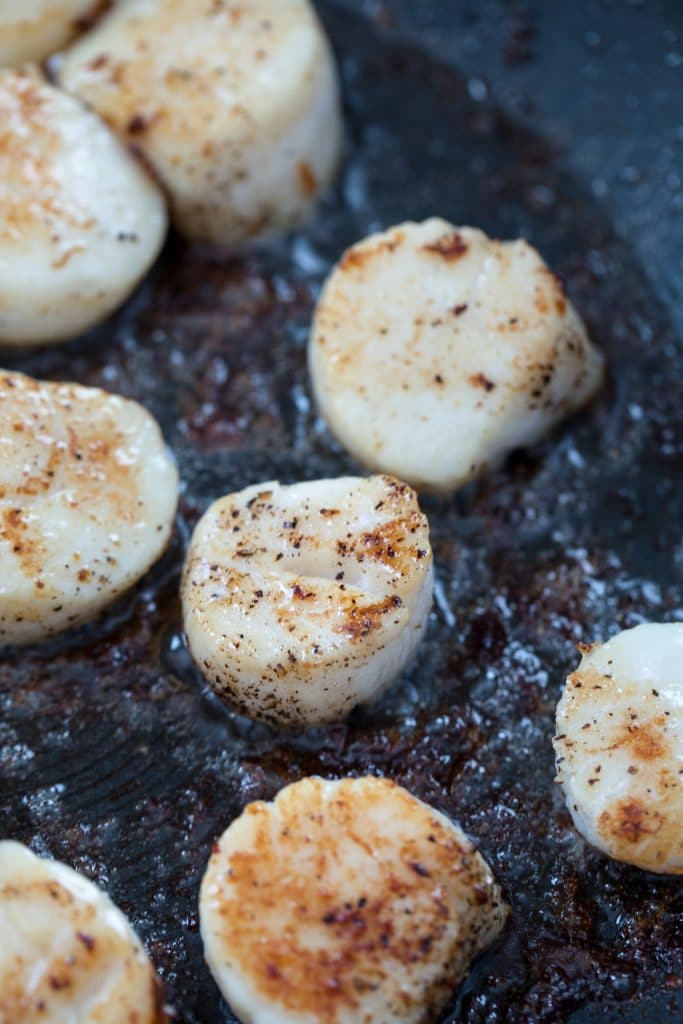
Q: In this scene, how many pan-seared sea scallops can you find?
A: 9